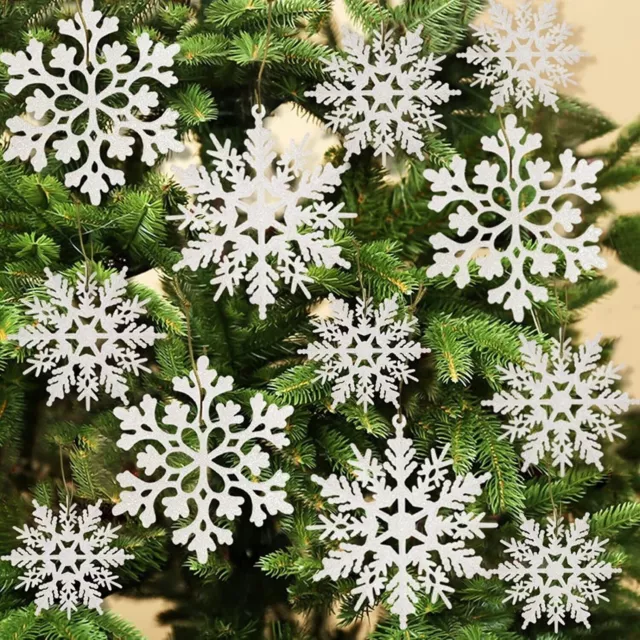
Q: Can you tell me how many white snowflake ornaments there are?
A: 12